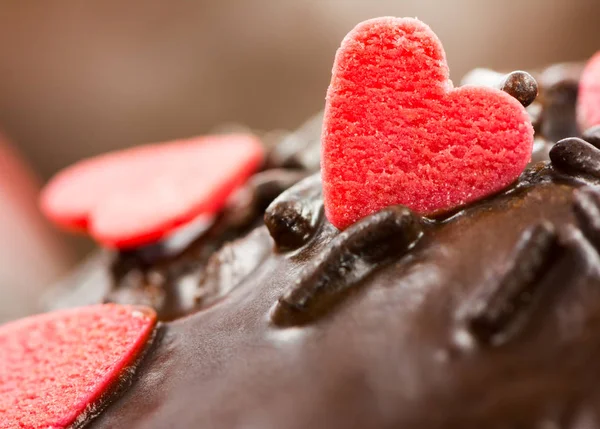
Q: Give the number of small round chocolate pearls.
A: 1